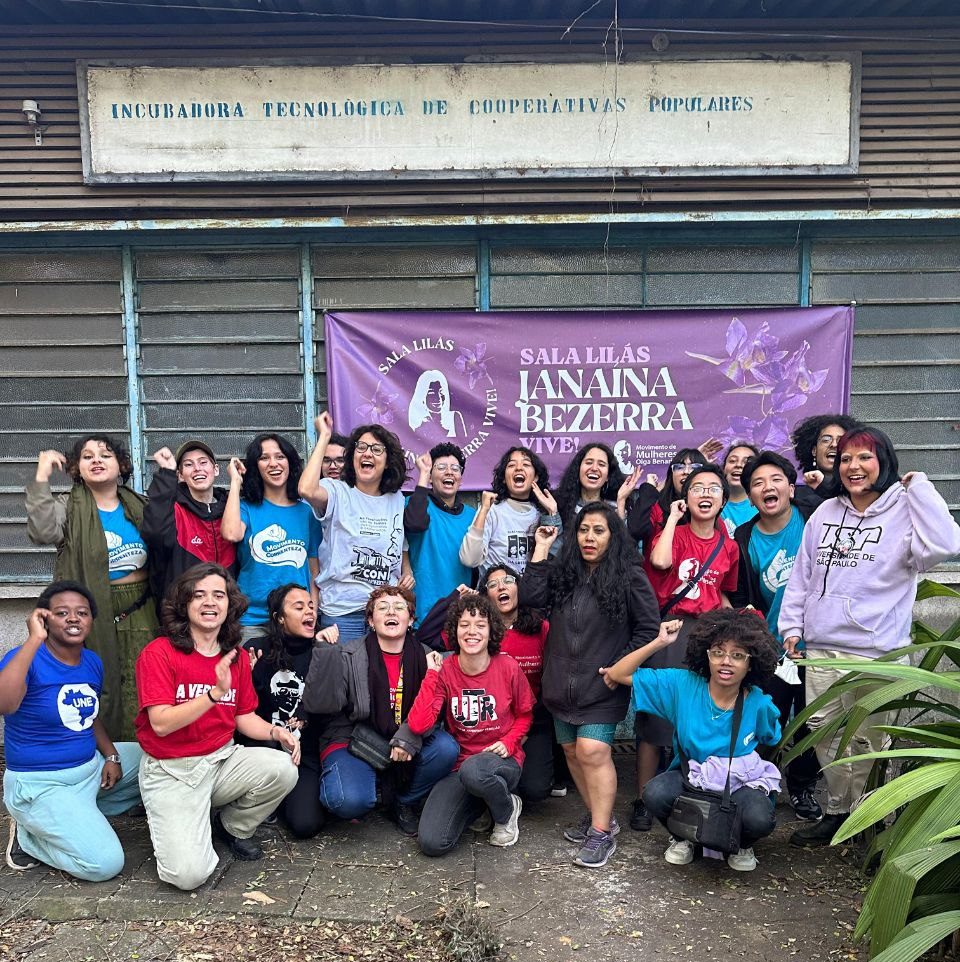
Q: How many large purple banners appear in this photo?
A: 1